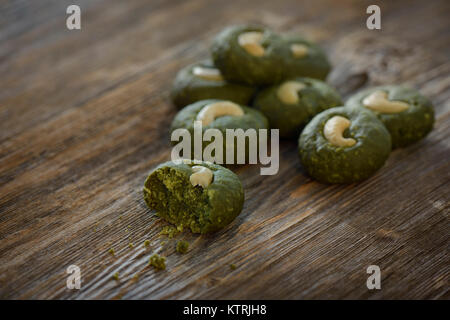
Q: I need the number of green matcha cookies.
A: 8